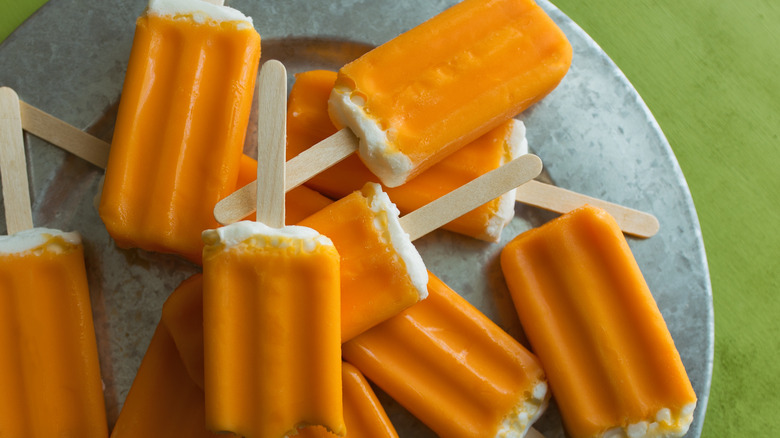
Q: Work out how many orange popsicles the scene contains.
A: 11